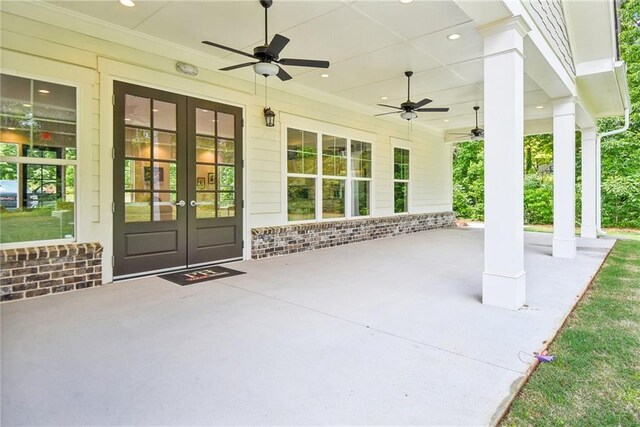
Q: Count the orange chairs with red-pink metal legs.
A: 0